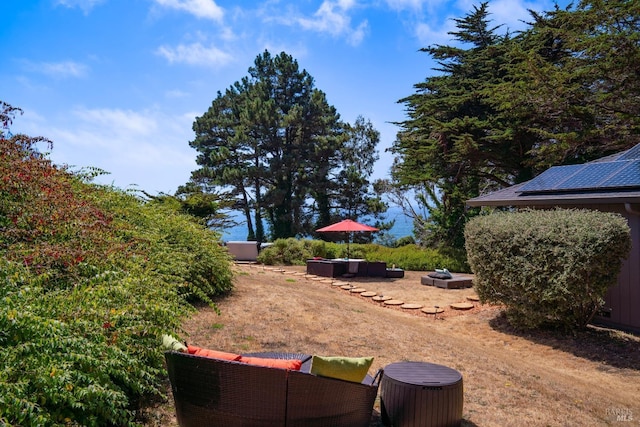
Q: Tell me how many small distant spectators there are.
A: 0